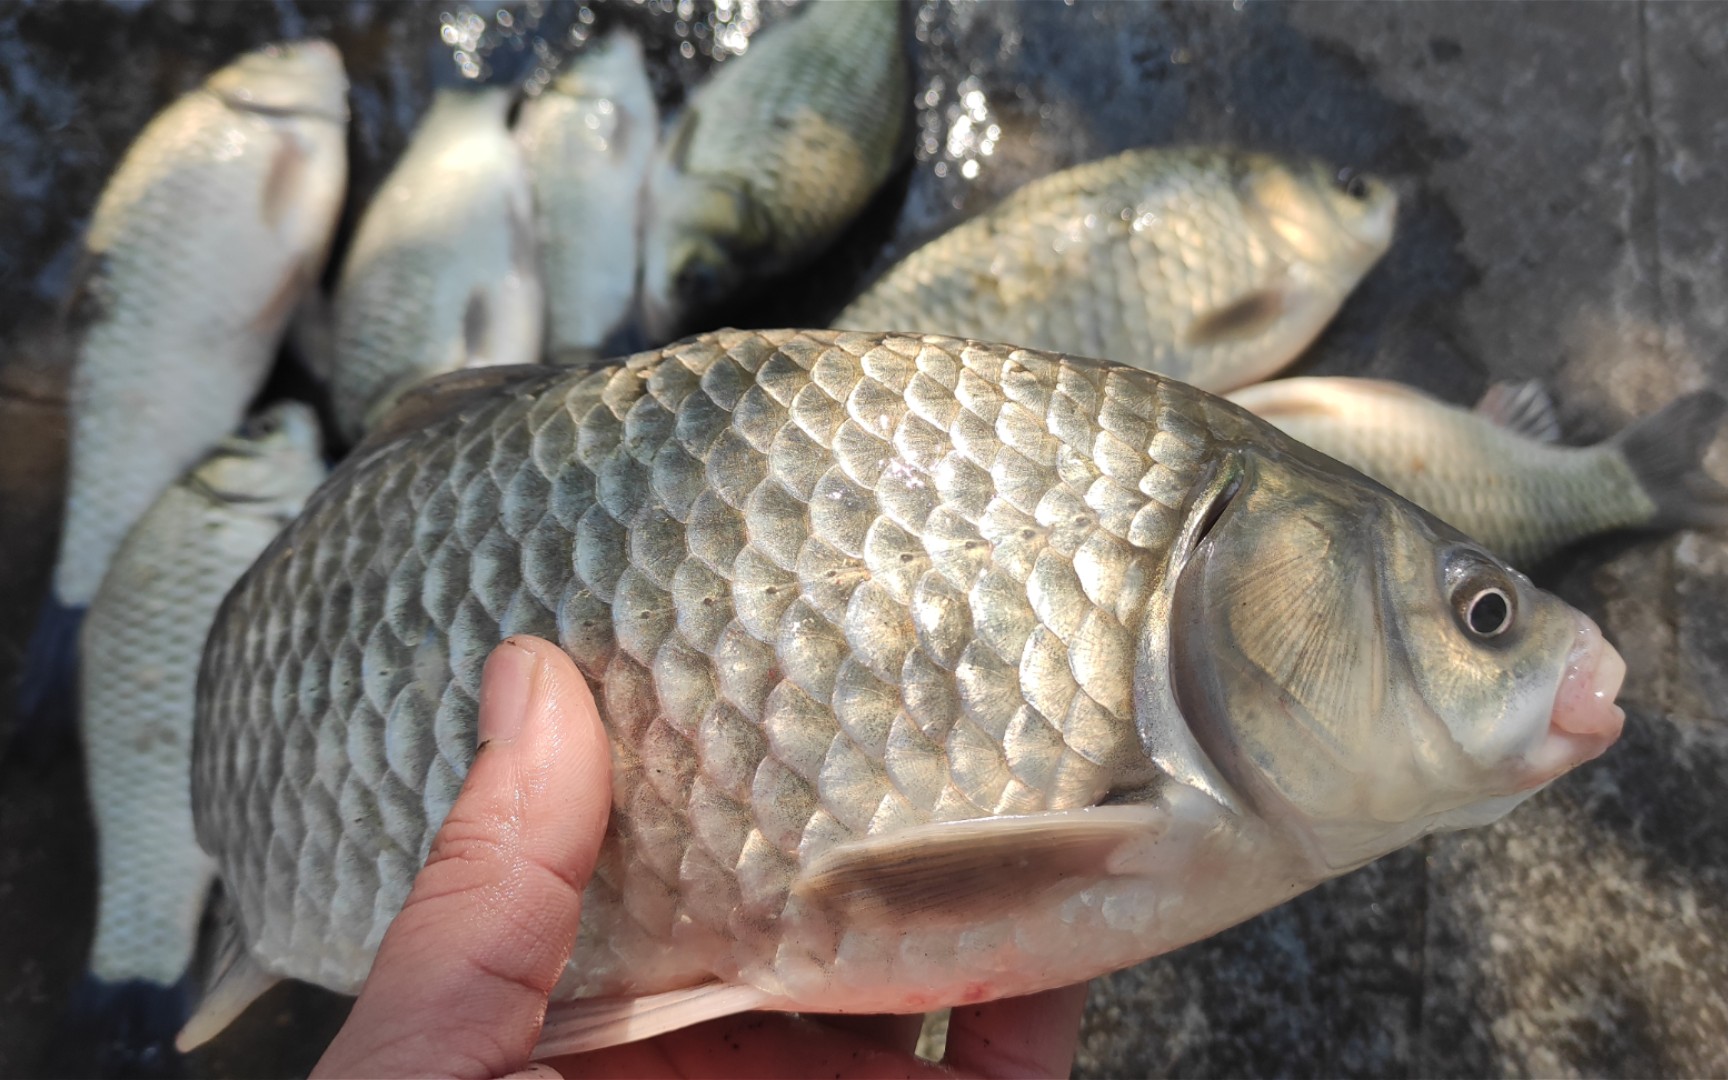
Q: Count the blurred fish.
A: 7